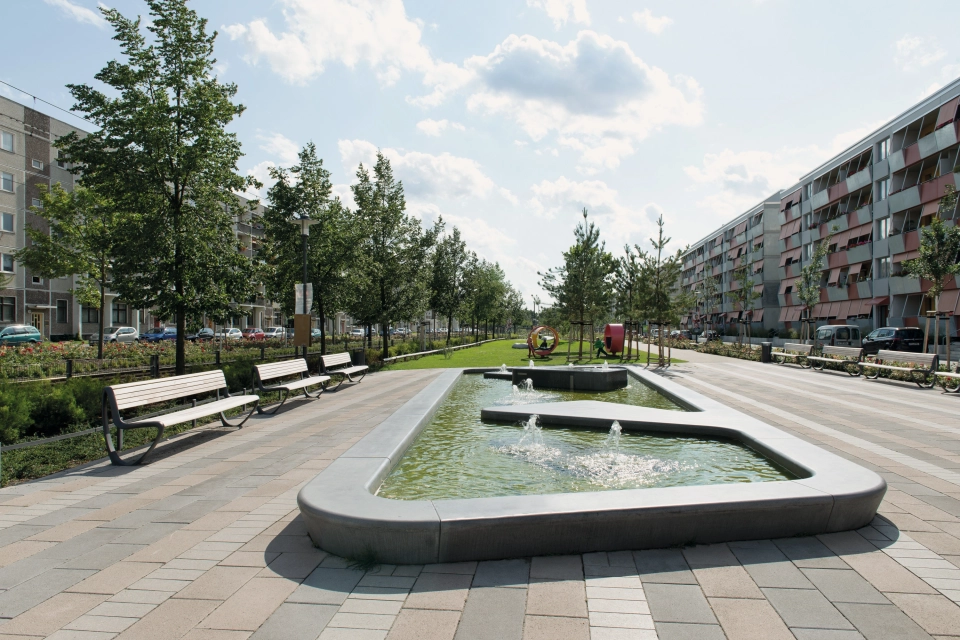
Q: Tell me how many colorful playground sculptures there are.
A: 2